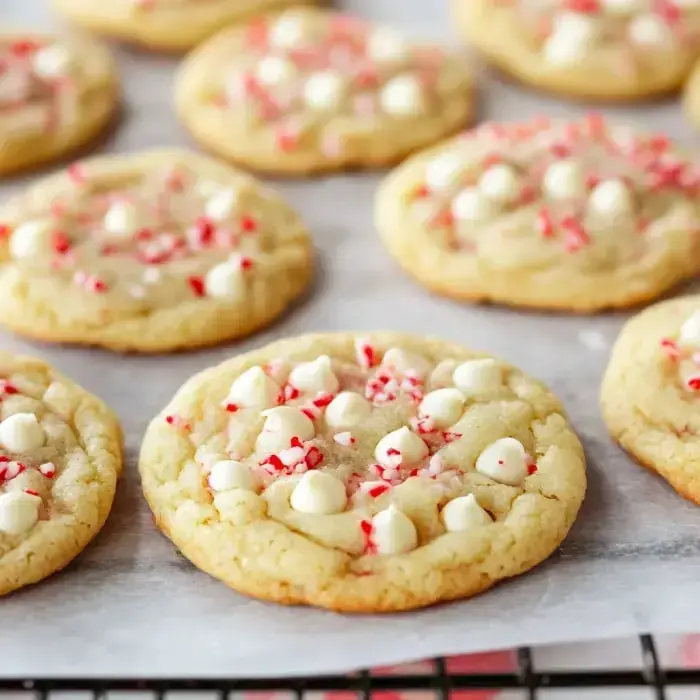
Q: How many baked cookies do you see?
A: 10